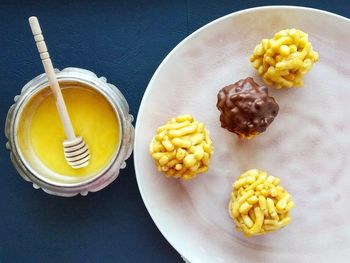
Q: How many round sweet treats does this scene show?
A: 4